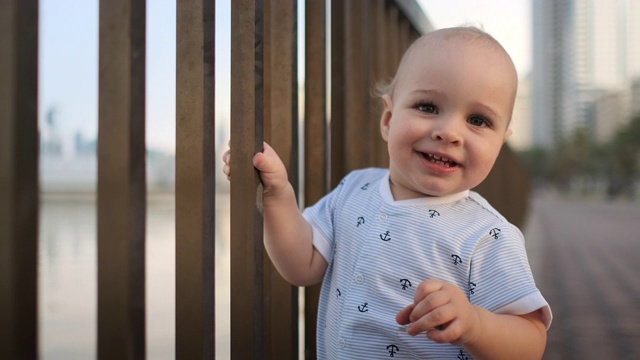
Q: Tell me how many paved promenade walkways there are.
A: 1